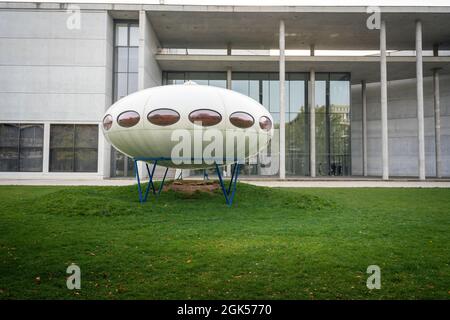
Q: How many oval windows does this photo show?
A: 6